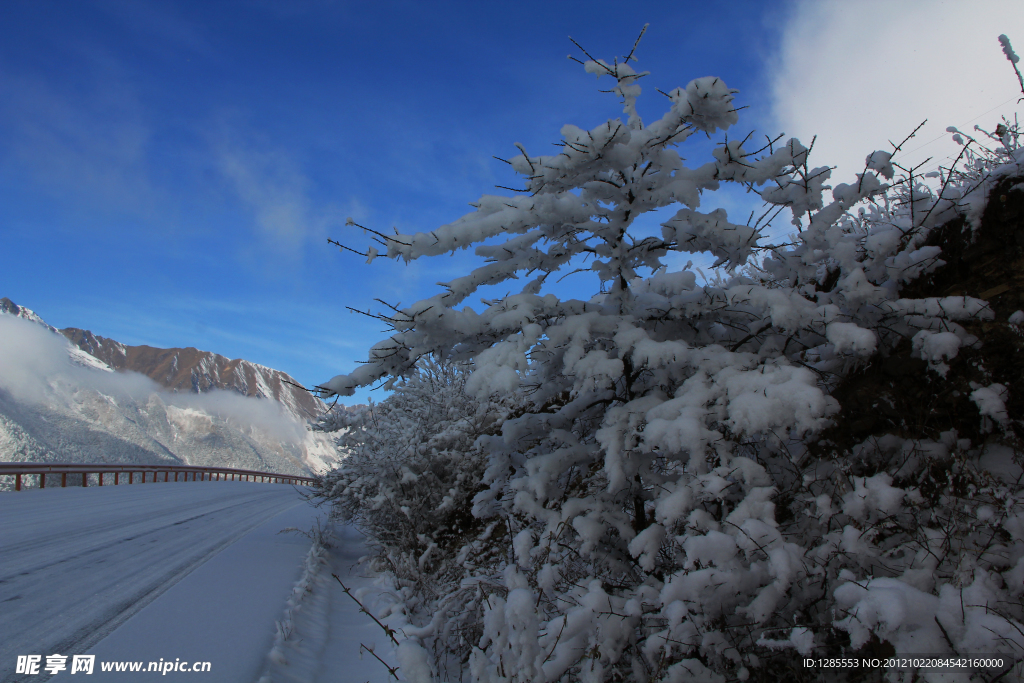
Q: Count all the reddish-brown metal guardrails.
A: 1